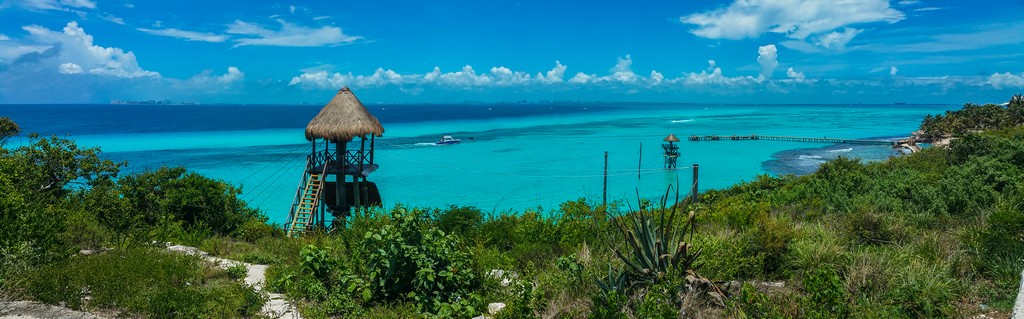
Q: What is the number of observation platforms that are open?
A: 2